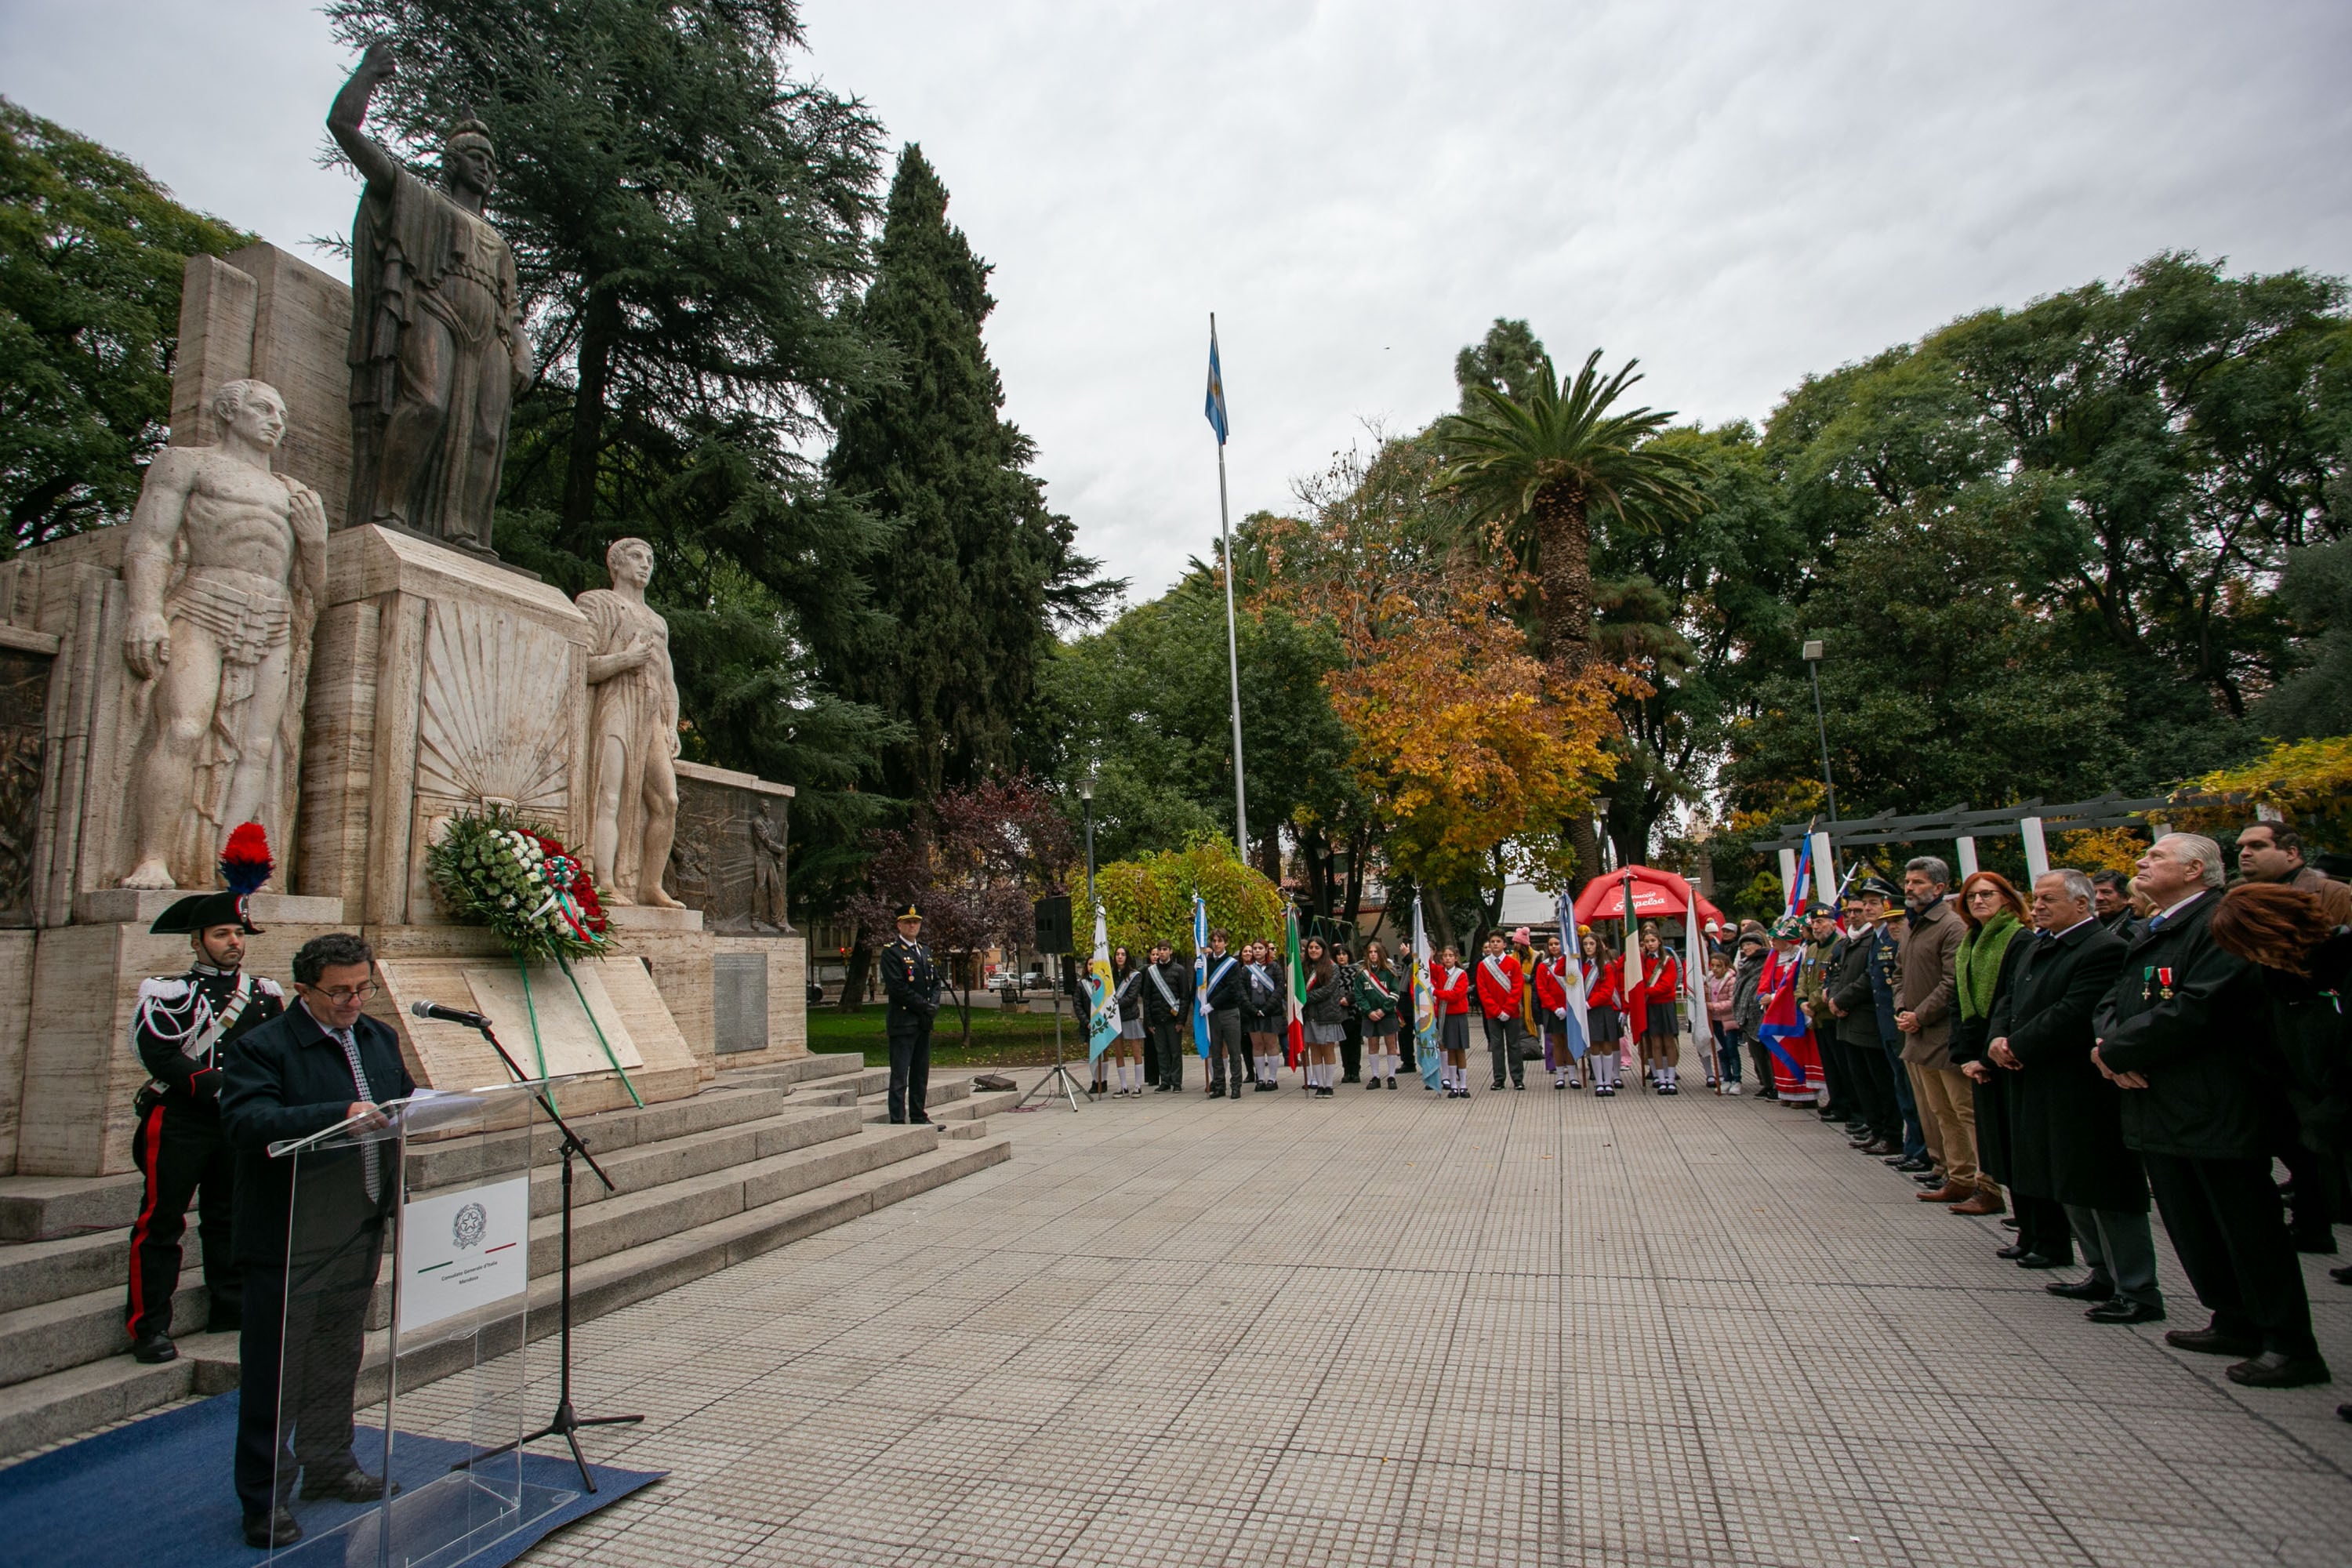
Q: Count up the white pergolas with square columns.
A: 1